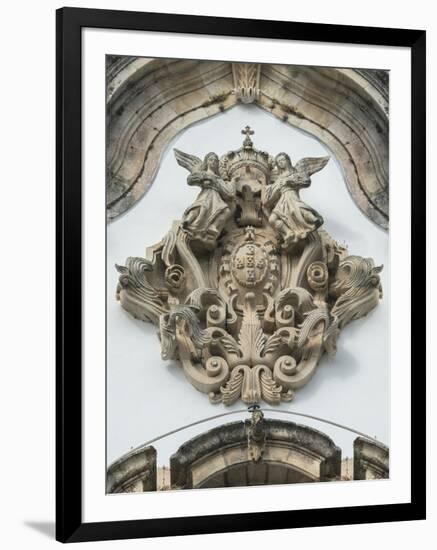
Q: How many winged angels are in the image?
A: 2